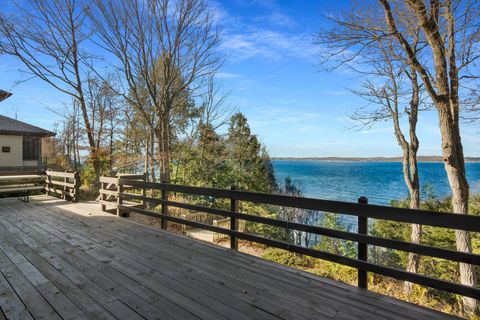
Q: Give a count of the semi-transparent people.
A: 0